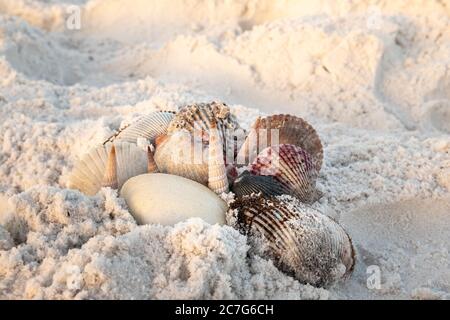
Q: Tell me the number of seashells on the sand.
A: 12